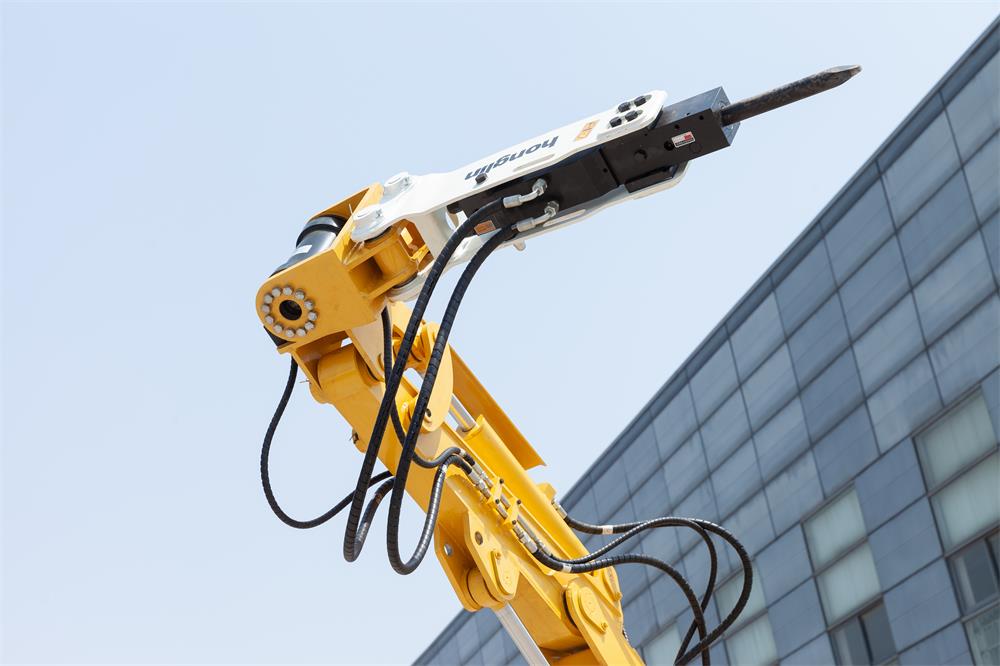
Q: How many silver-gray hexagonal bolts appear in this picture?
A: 12